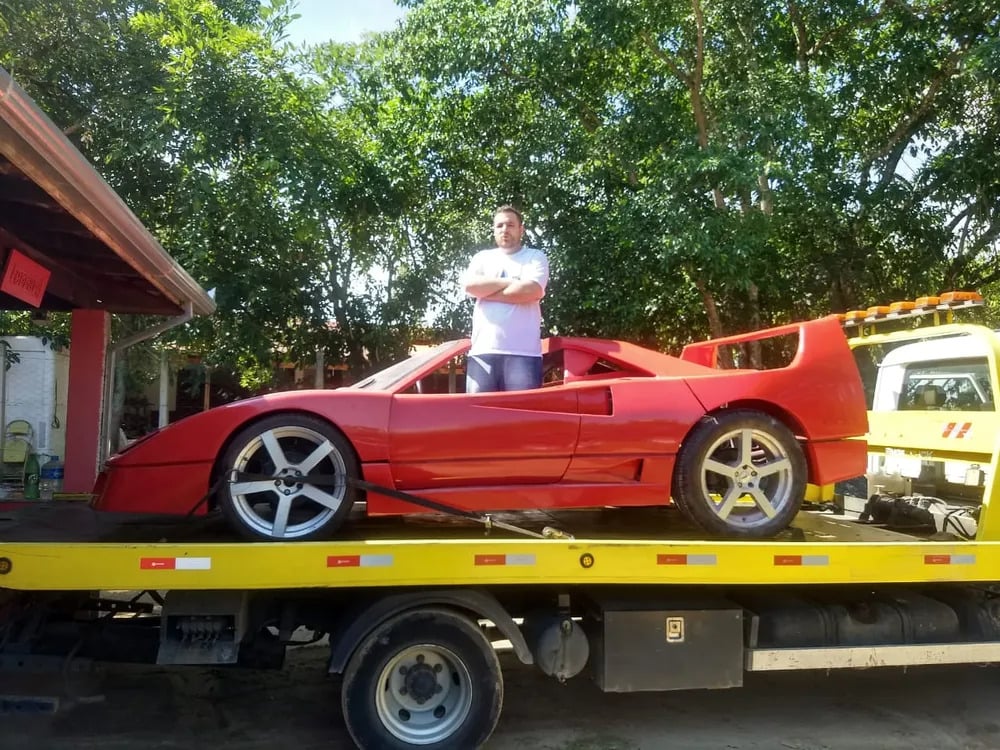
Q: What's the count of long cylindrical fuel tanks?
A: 1